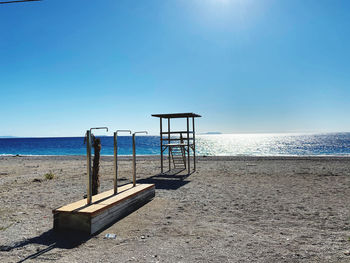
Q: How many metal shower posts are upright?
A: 3